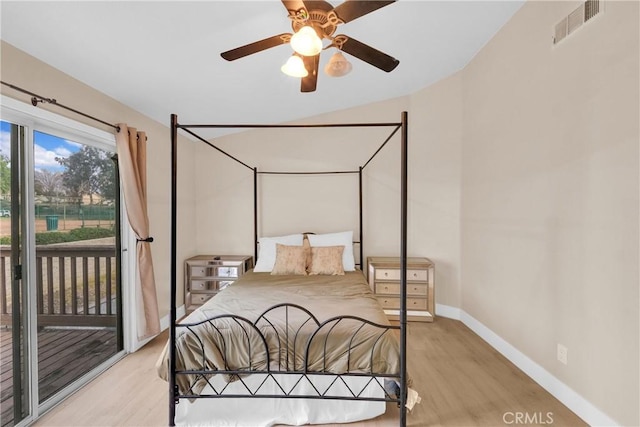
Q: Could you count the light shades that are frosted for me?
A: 3